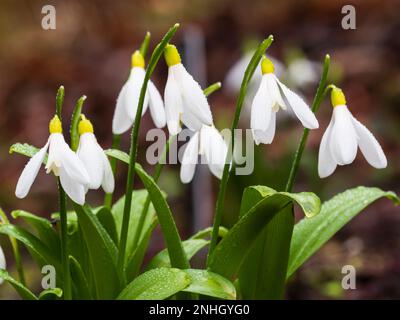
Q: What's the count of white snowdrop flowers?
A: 7